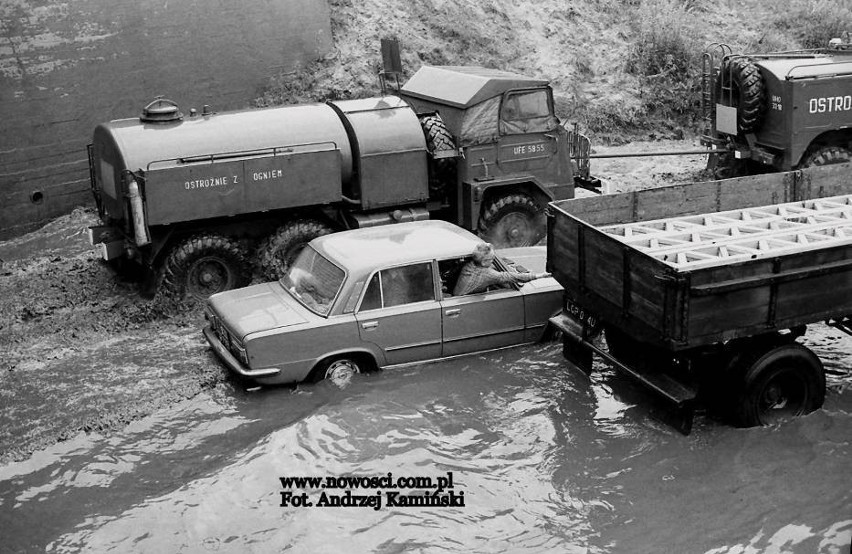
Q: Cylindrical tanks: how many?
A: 1